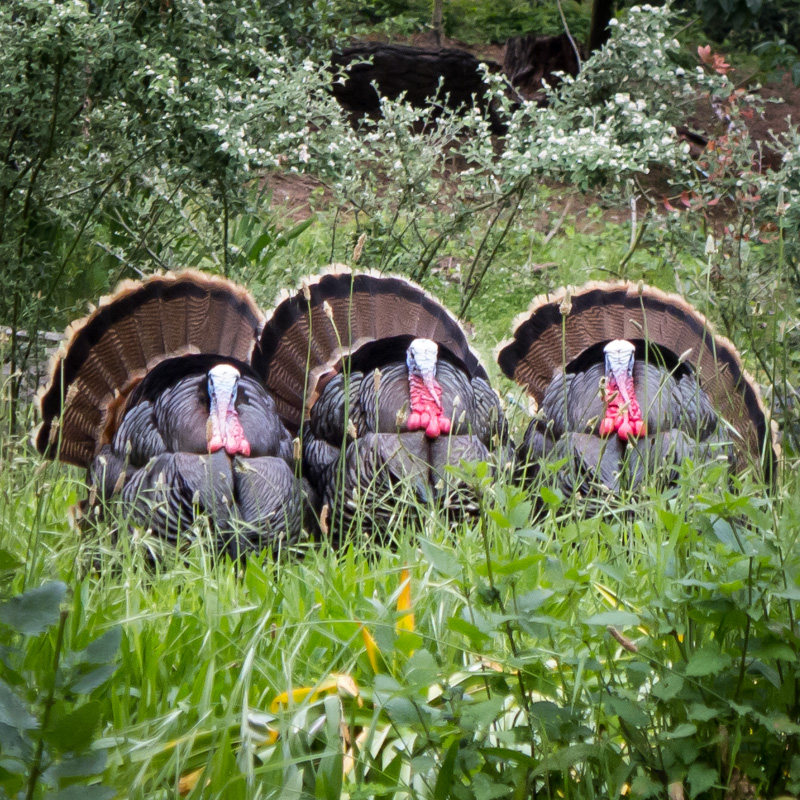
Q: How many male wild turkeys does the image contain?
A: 3